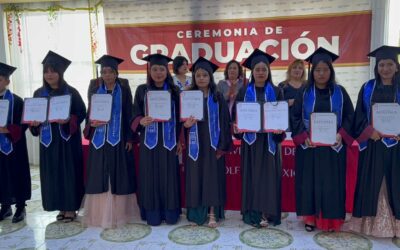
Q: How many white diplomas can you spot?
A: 10